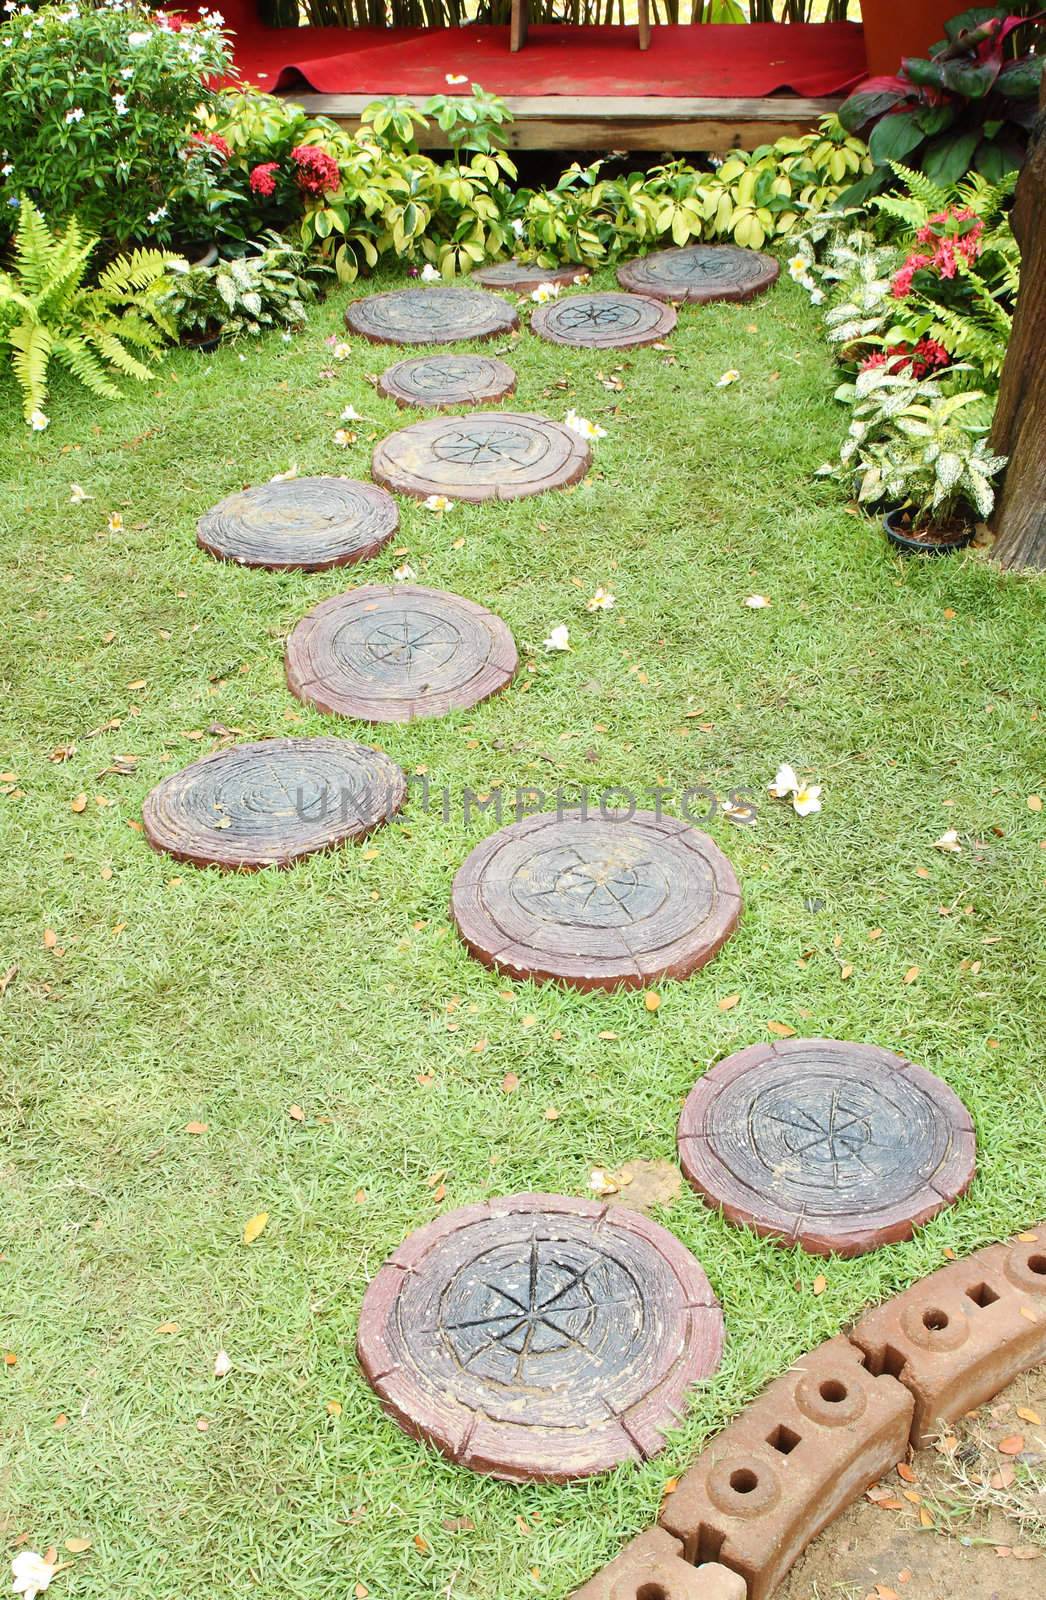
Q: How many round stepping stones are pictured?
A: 12